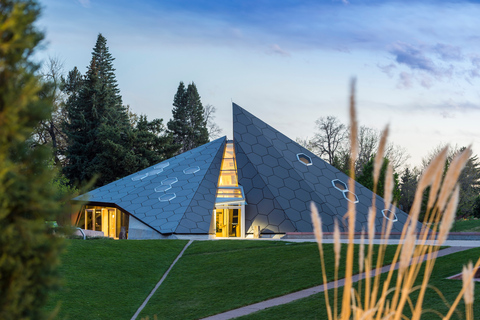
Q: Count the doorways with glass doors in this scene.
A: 2